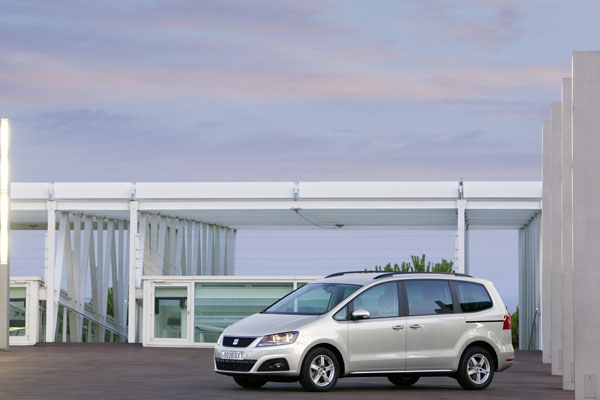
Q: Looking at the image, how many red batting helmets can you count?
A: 0